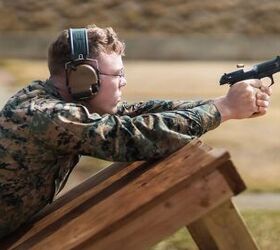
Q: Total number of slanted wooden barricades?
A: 1